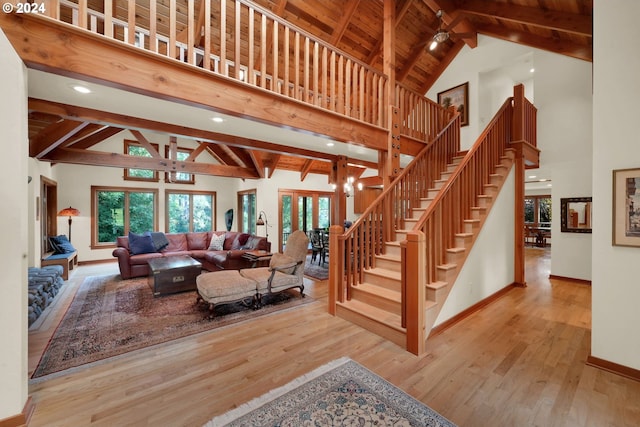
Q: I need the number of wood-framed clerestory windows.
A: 2